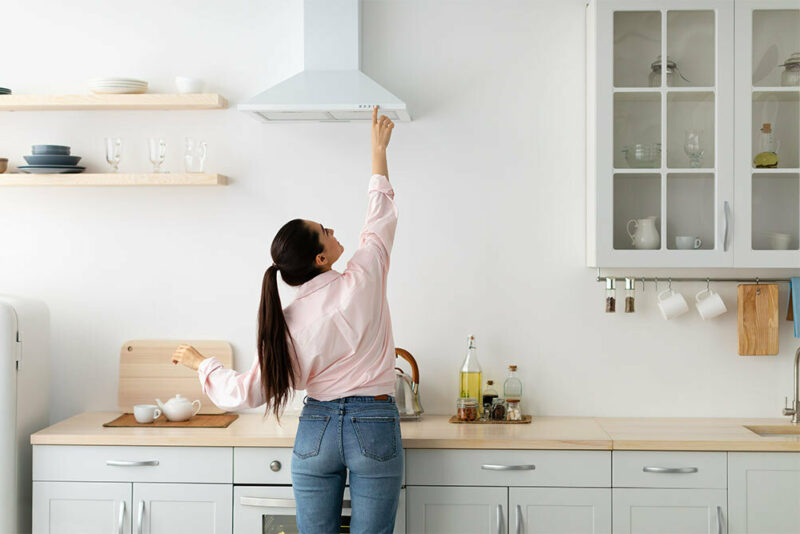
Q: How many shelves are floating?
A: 2